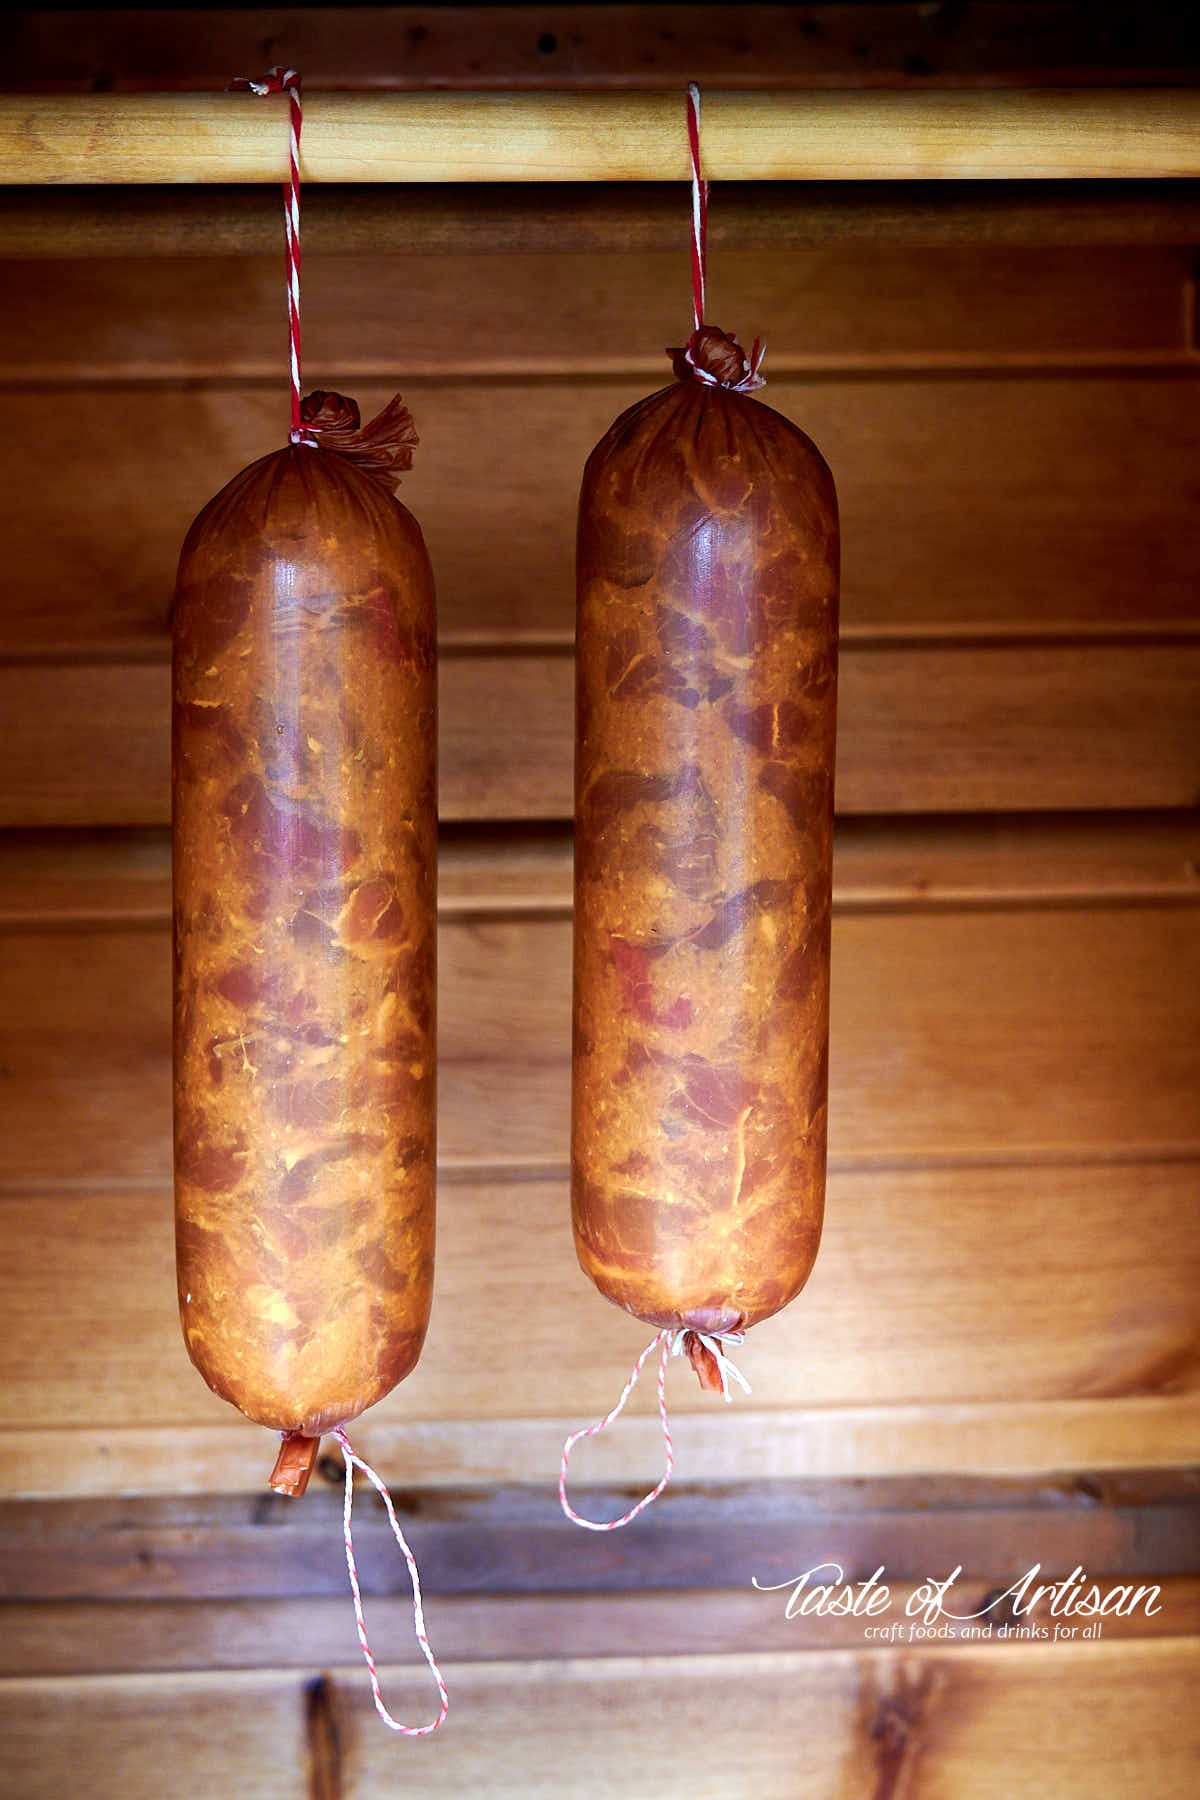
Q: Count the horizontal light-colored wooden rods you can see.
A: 1